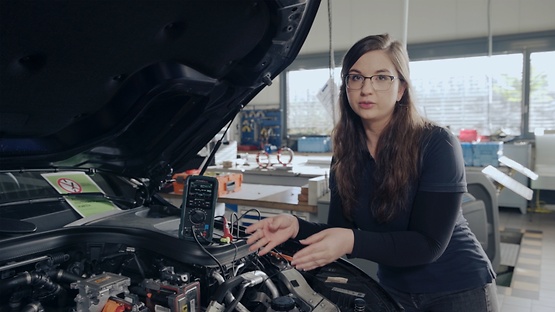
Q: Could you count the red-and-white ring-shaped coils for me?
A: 2